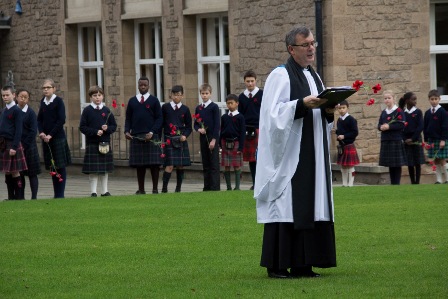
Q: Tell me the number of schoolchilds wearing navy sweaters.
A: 13